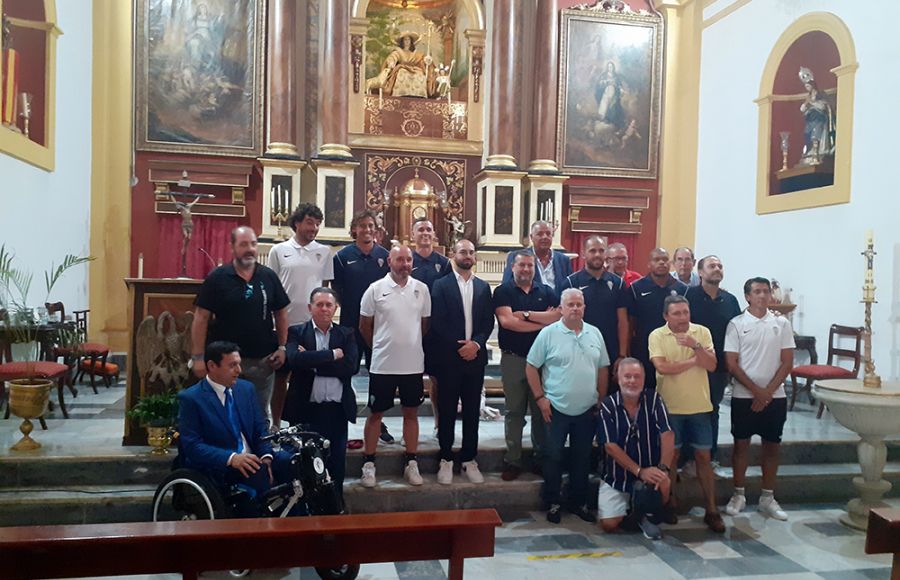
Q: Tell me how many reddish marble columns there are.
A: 4